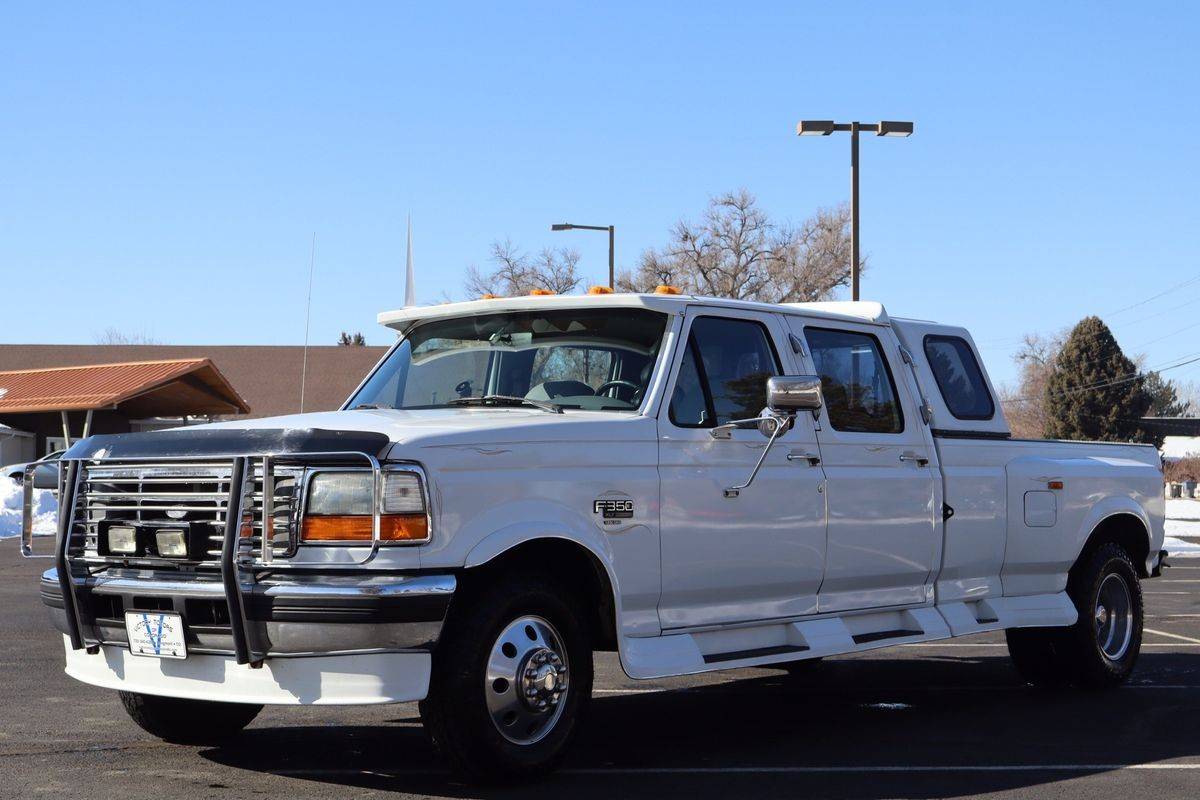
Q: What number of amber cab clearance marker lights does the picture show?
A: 4